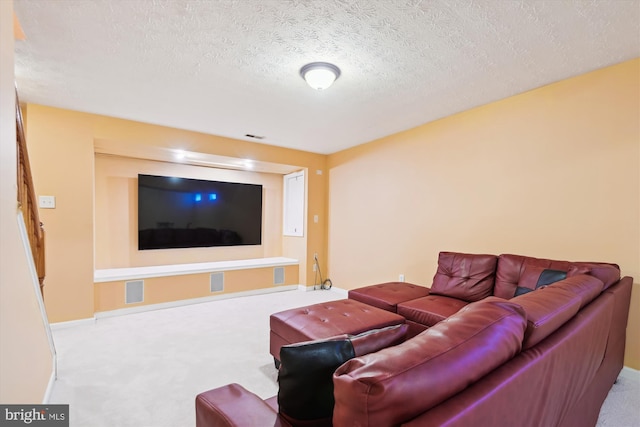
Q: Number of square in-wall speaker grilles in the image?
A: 3